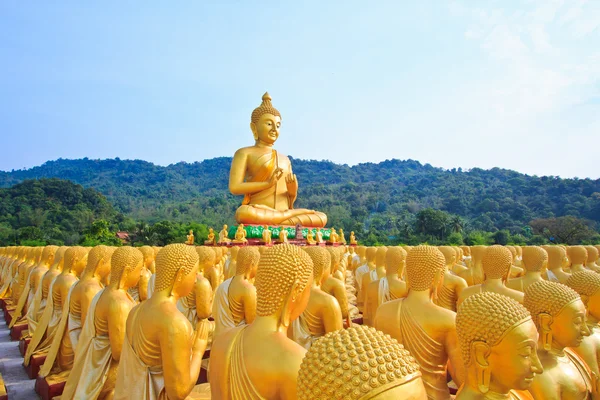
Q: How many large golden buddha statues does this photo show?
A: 1